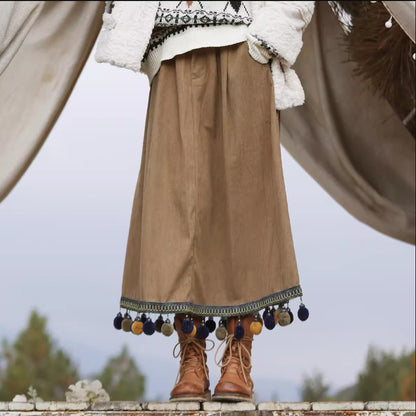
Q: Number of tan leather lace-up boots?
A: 2